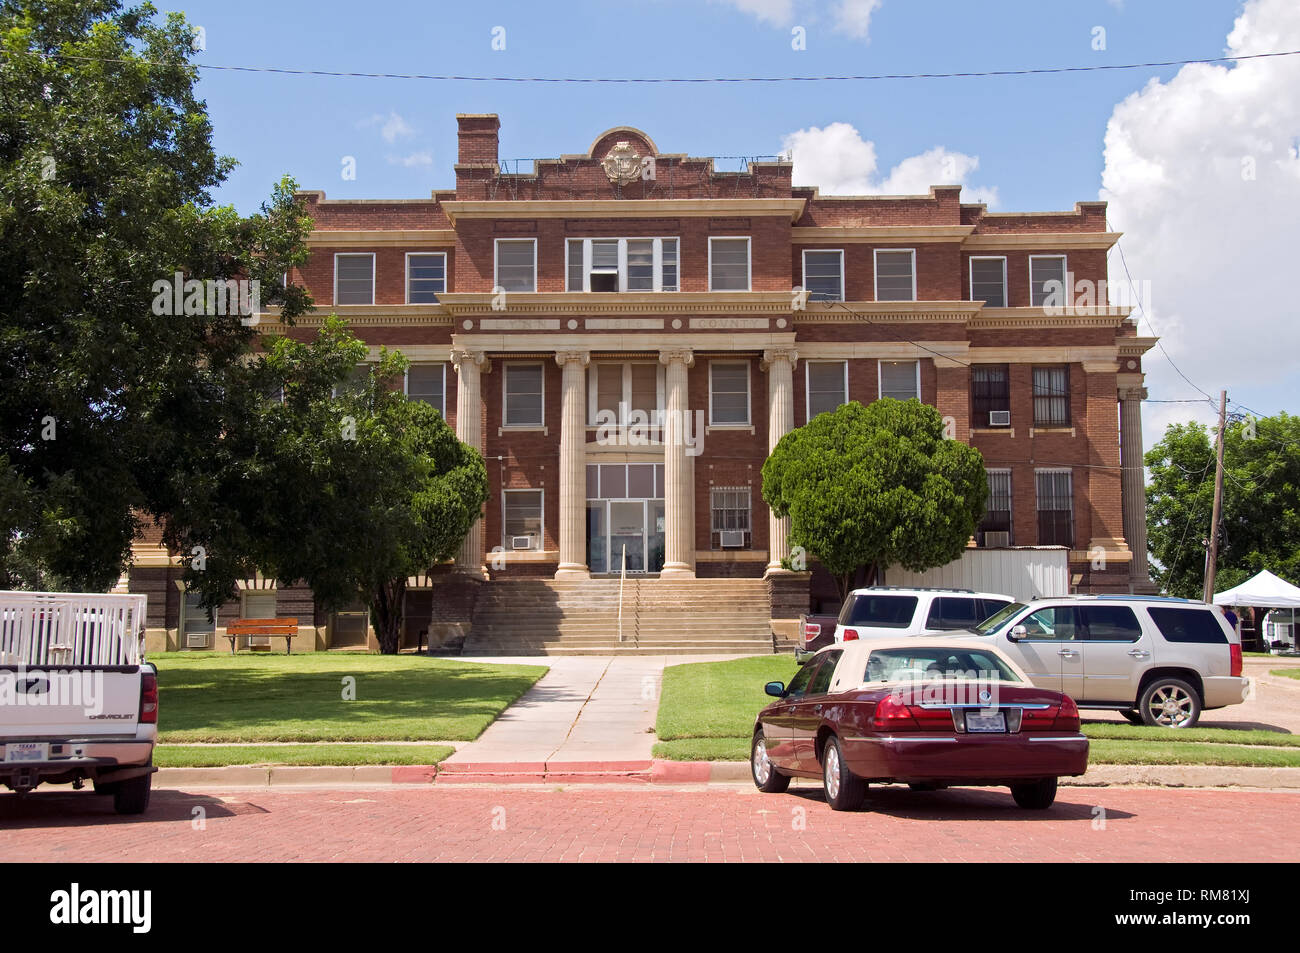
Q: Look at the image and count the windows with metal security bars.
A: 5